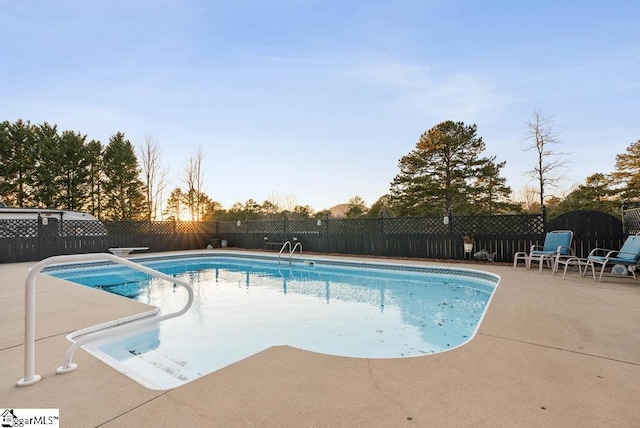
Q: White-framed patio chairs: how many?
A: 2